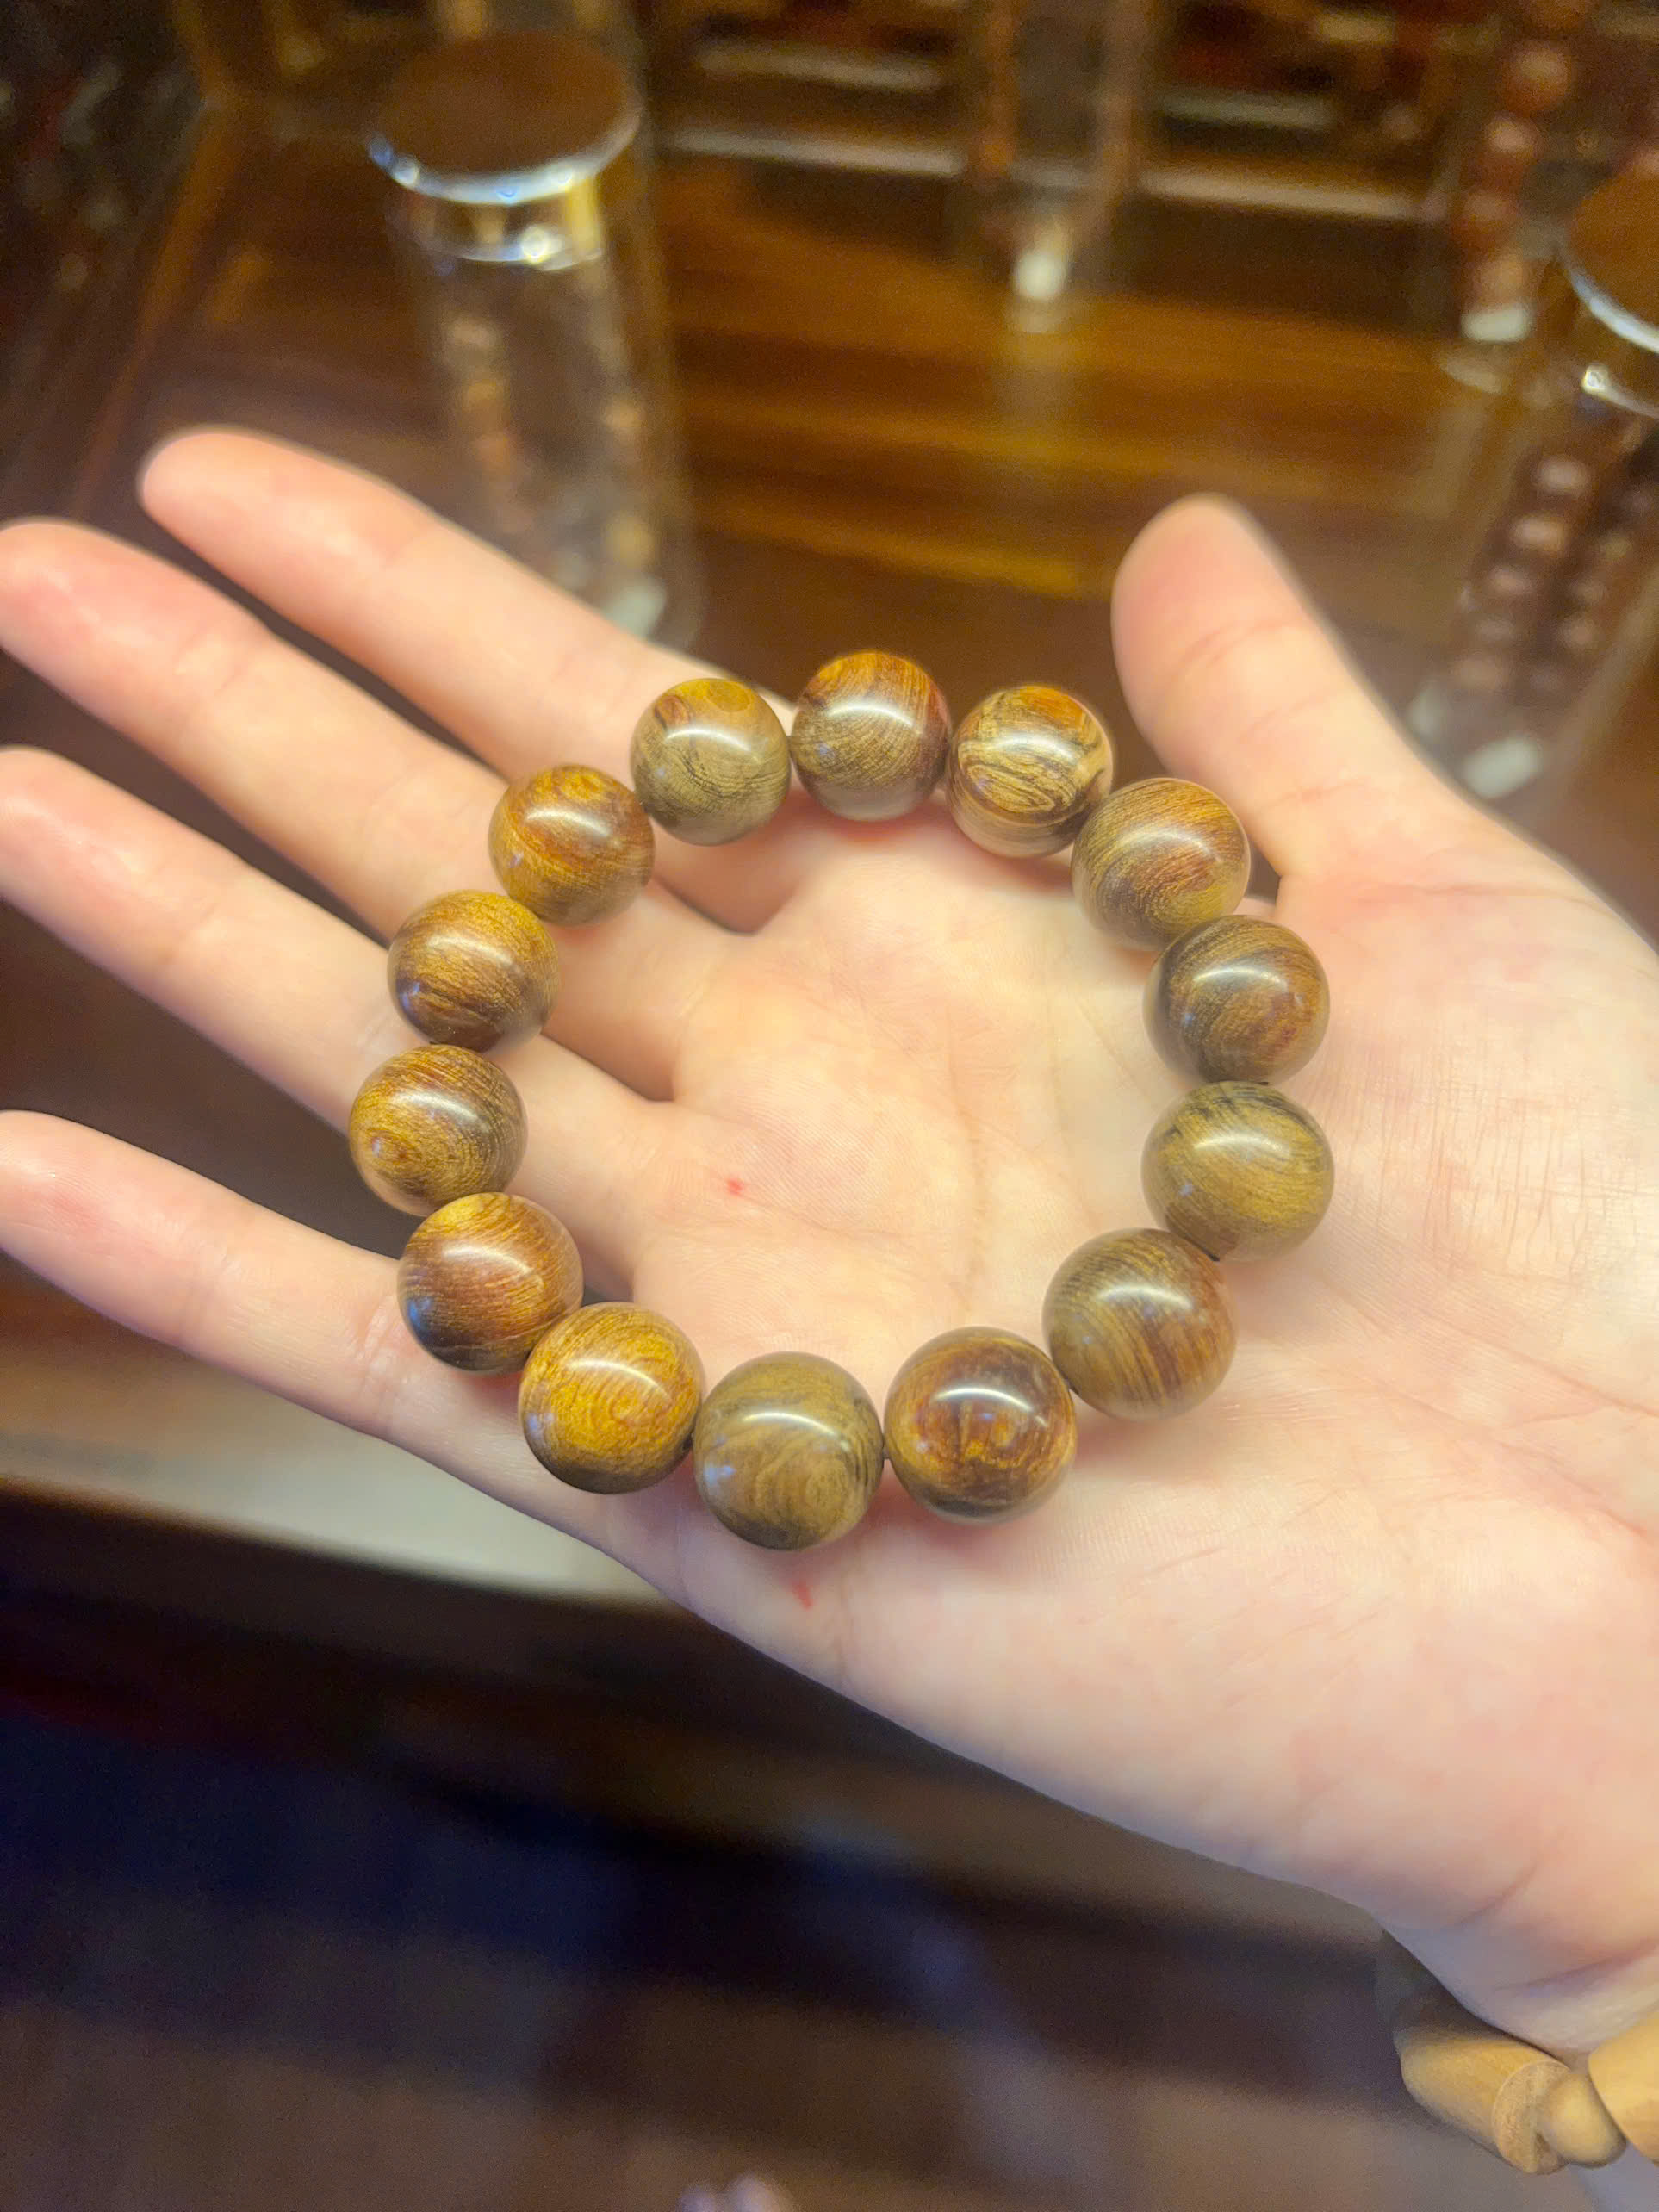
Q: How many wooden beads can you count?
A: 14